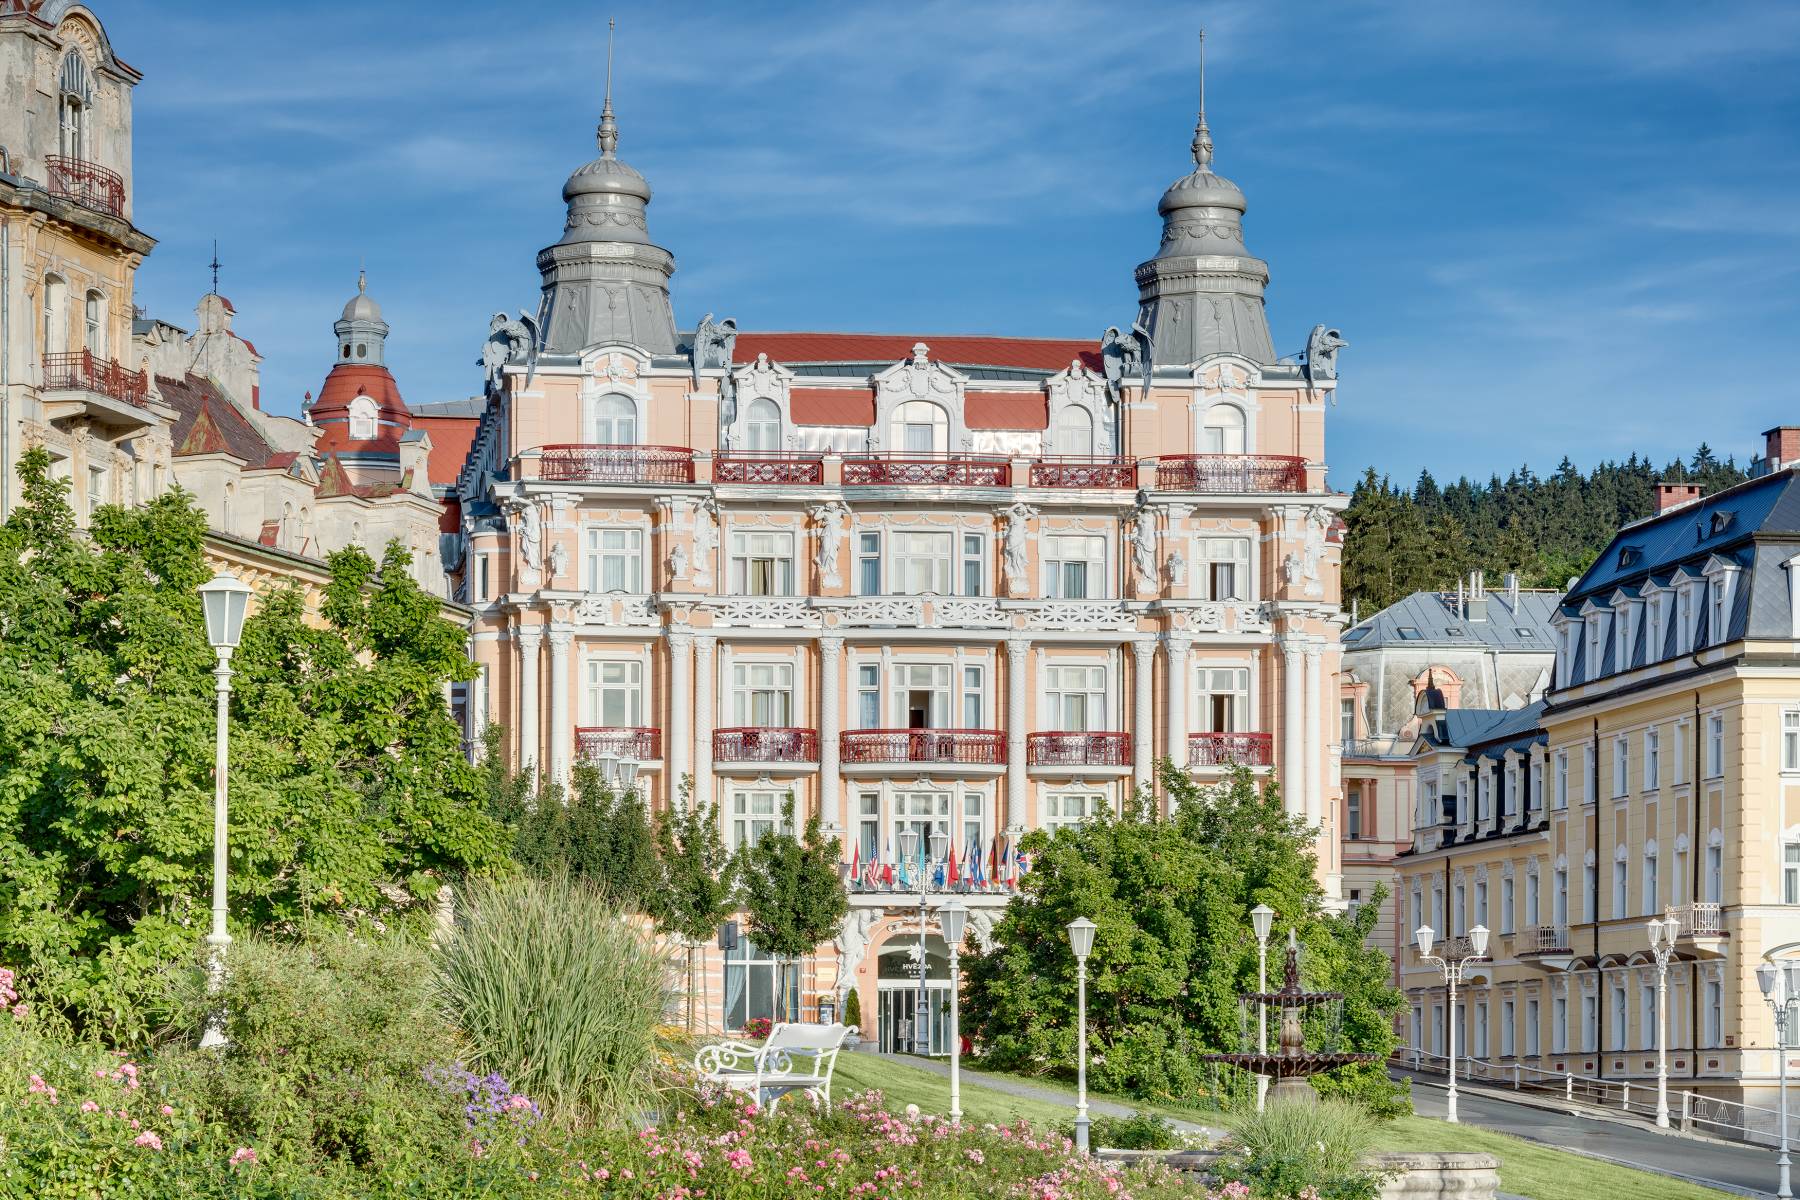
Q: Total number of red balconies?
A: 12